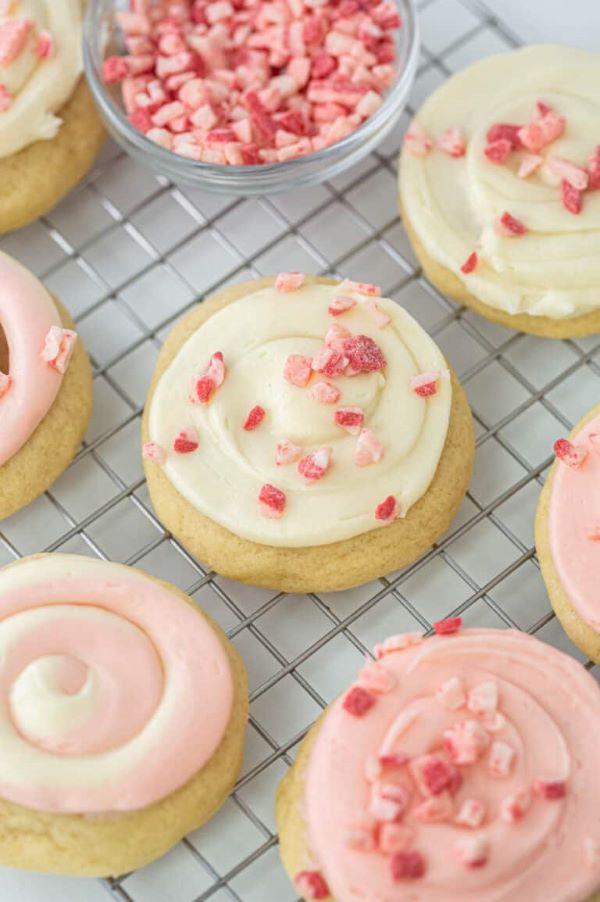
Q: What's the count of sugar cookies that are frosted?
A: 7